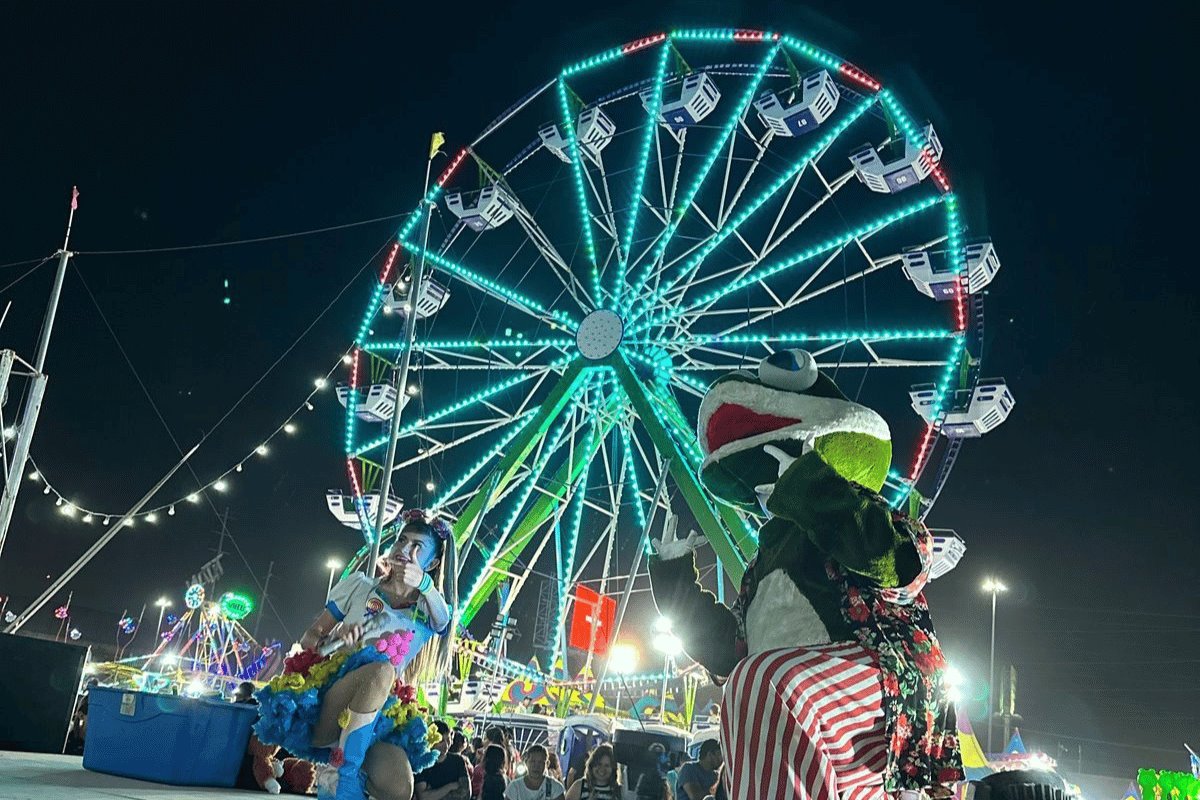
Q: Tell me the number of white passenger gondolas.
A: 12